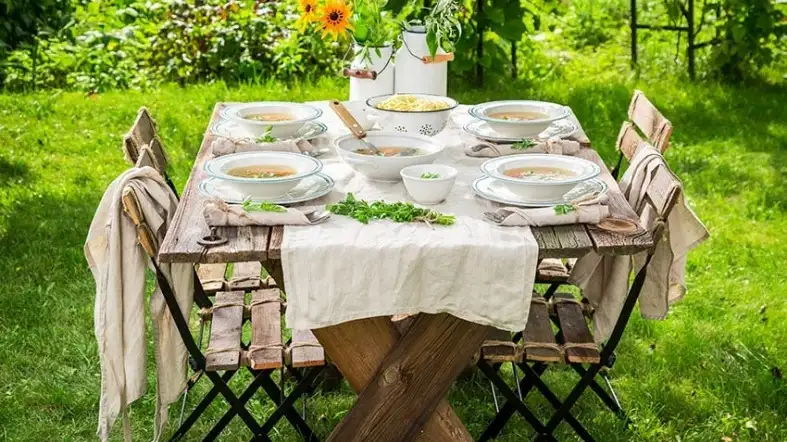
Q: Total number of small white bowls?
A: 1